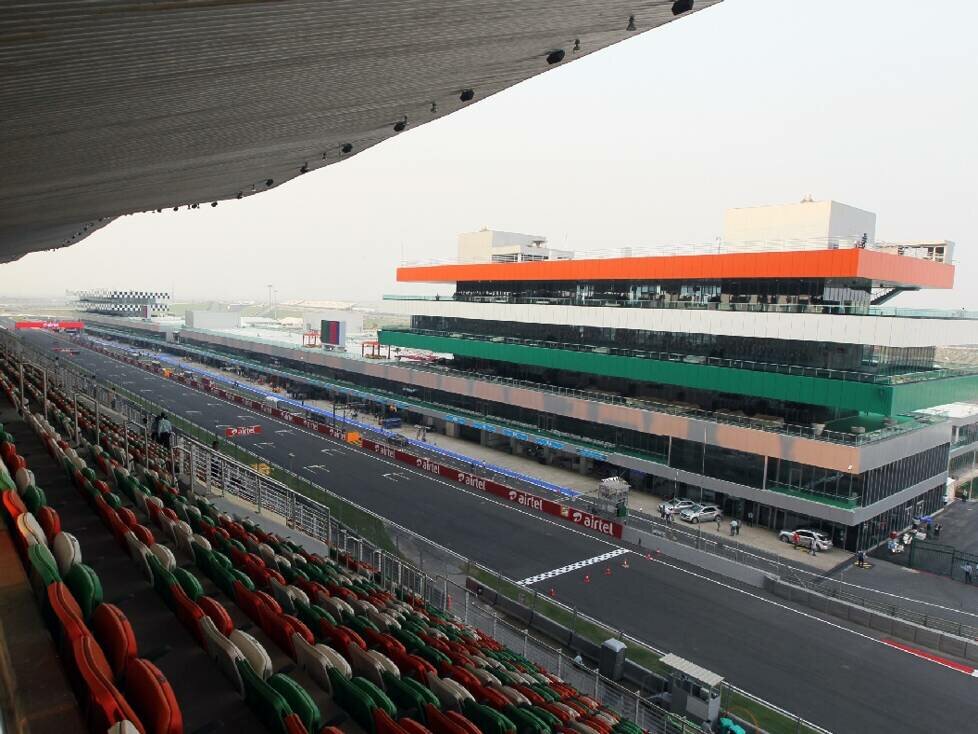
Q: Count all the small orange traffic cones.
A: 6